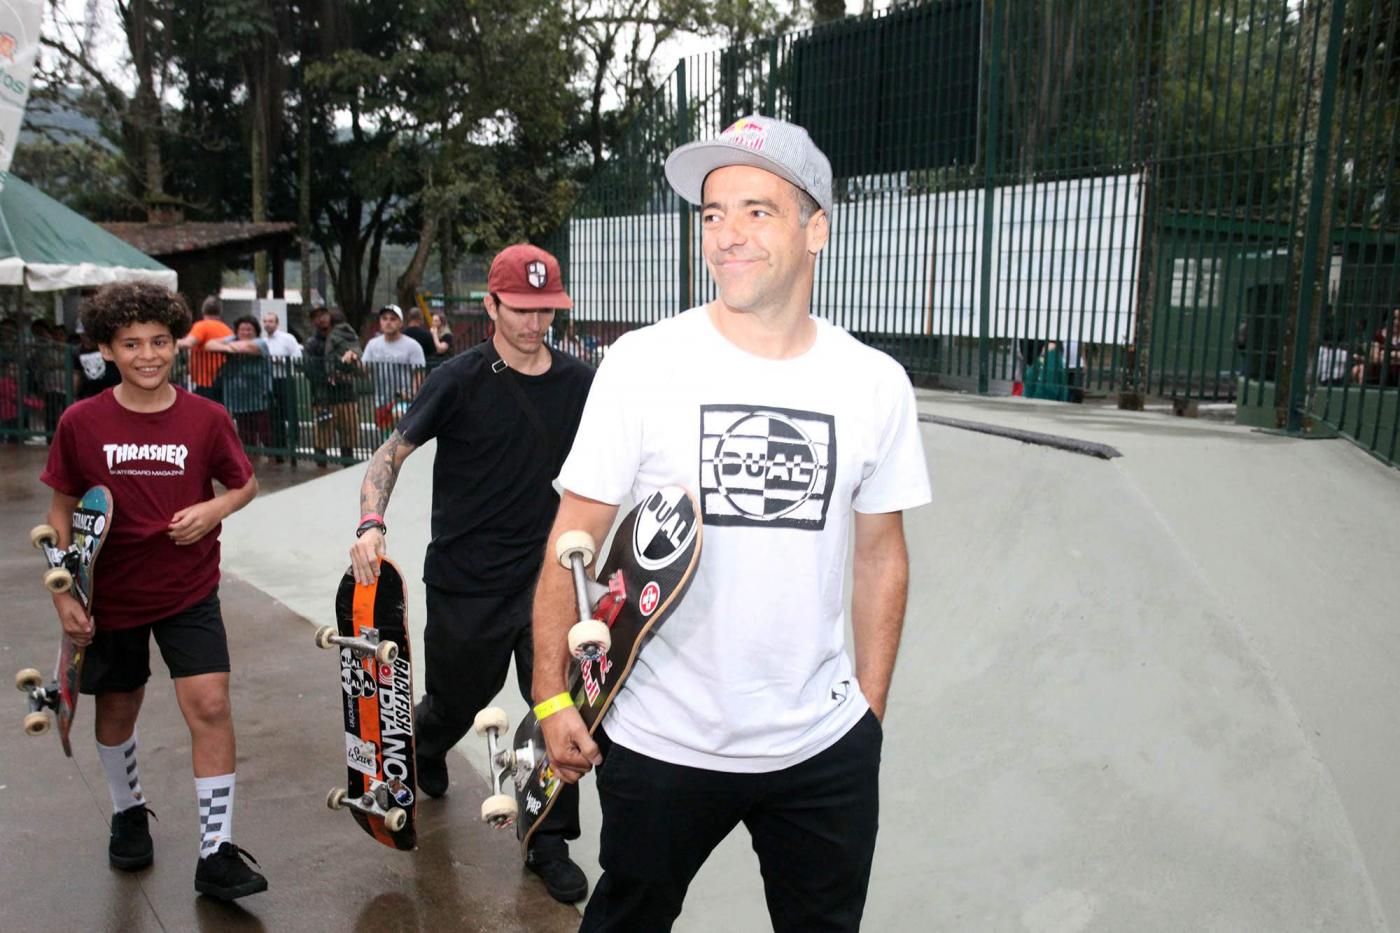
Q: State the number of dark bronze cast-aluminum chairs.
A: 0